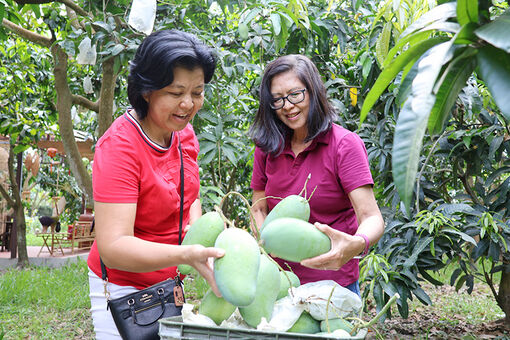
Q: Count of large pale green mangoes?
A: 9